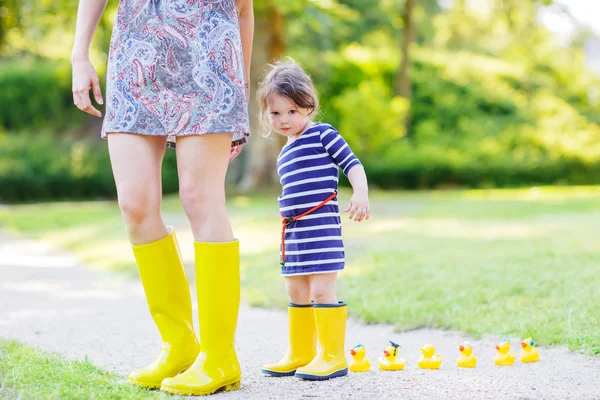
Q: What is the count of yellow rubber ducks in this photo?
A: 6